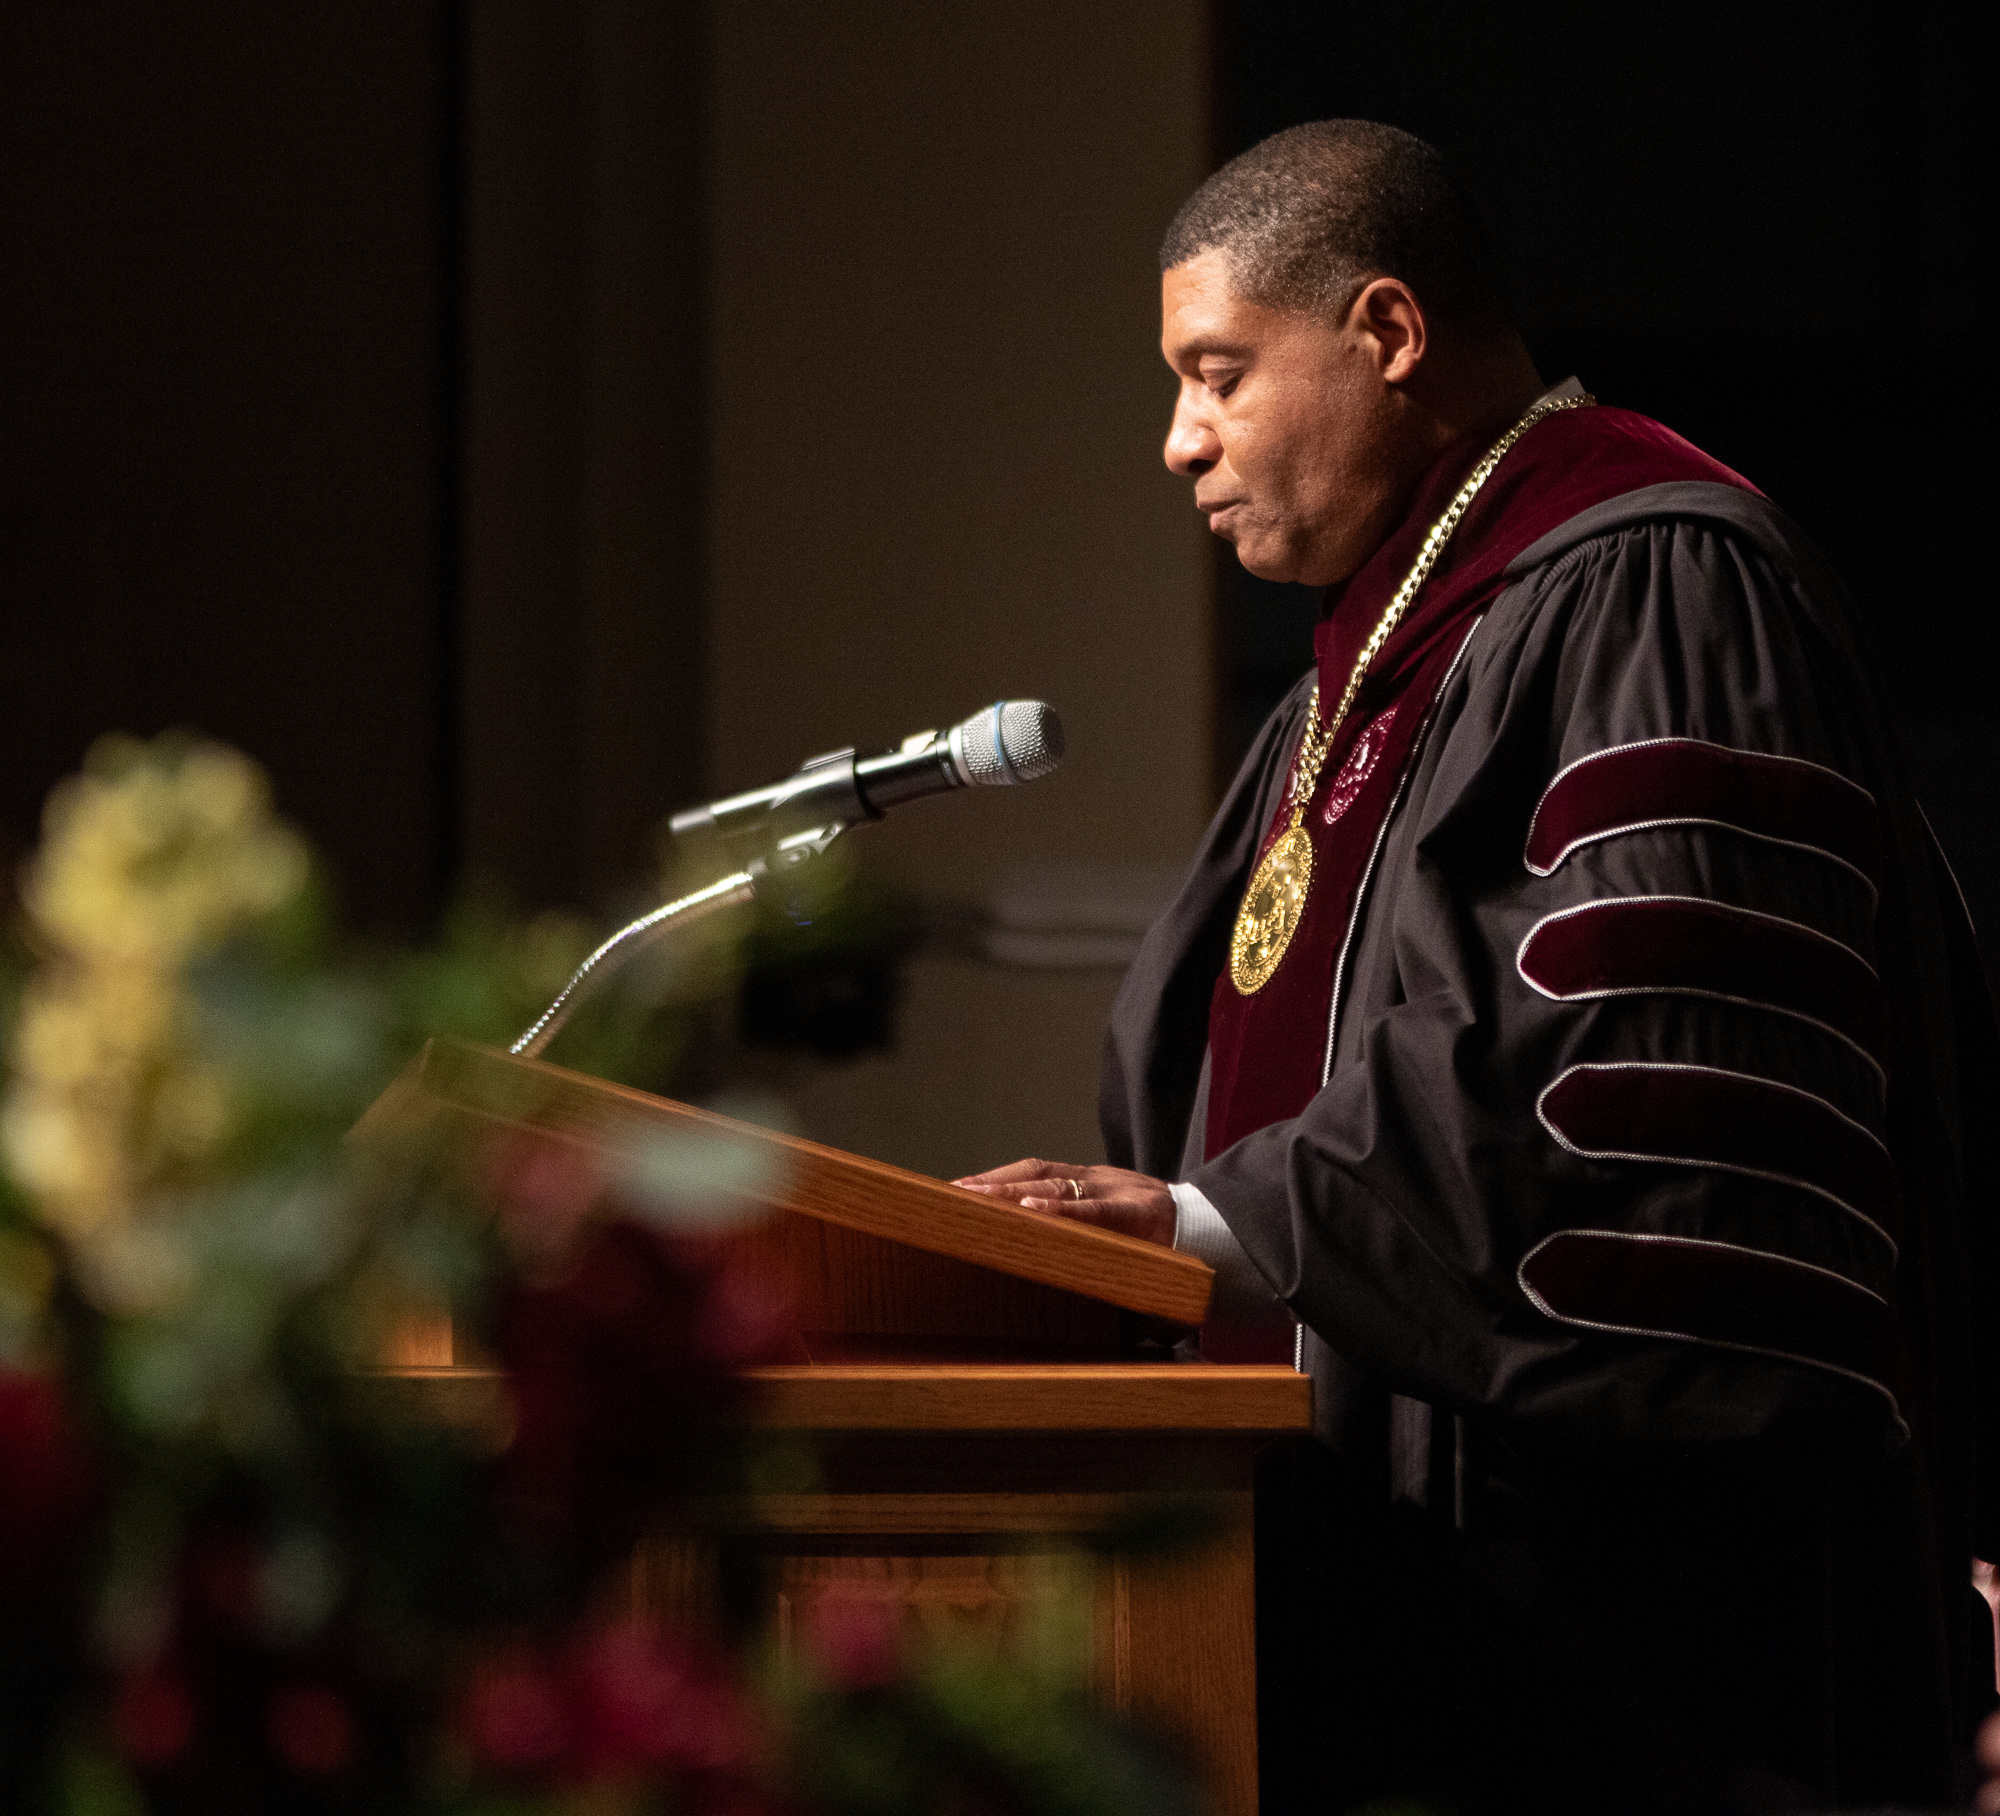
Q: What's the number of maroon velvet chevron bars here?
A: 4